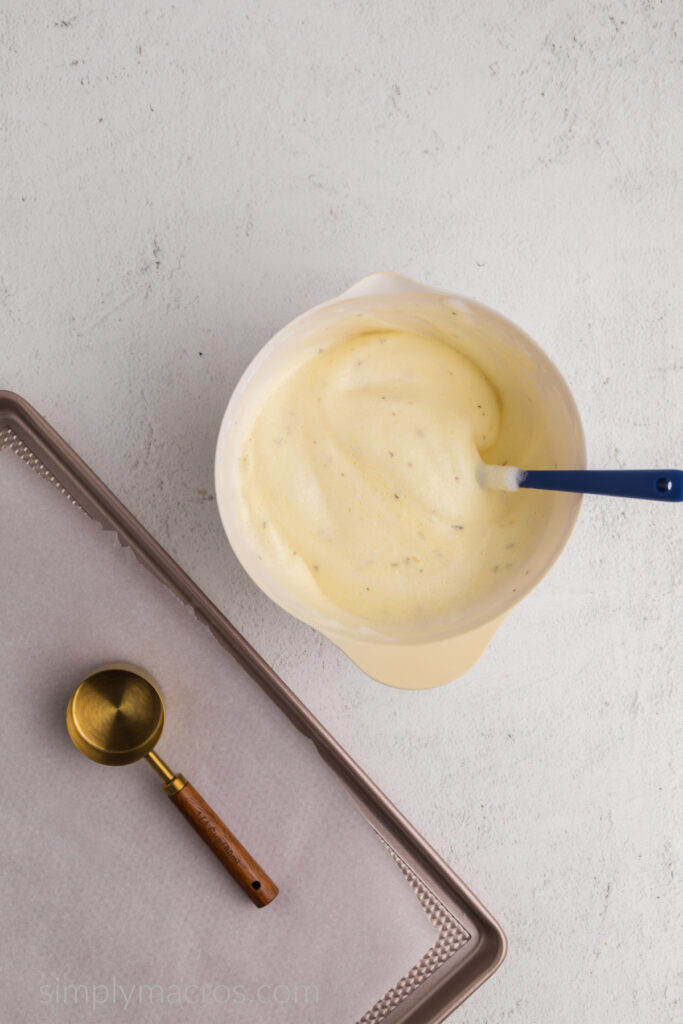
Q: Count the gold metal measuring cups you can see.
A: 1